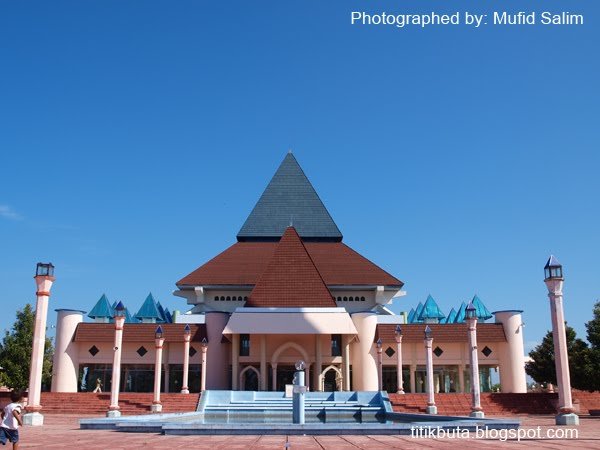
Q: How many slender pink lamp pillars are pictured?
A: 10